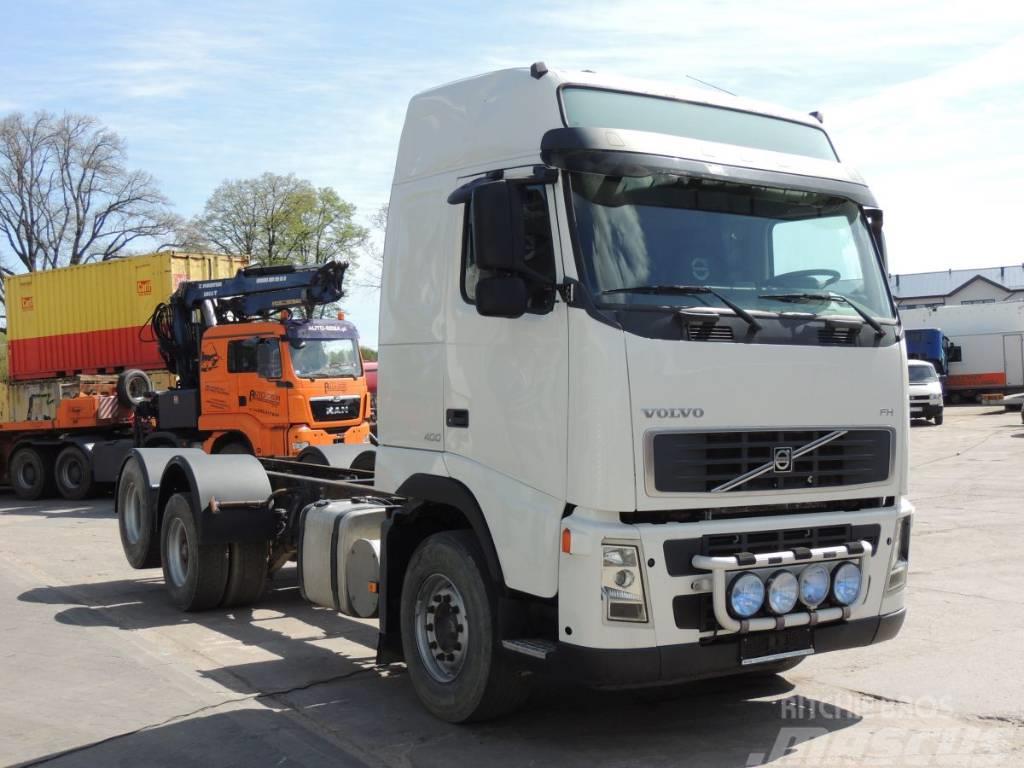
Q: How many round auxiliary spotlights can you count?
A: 4